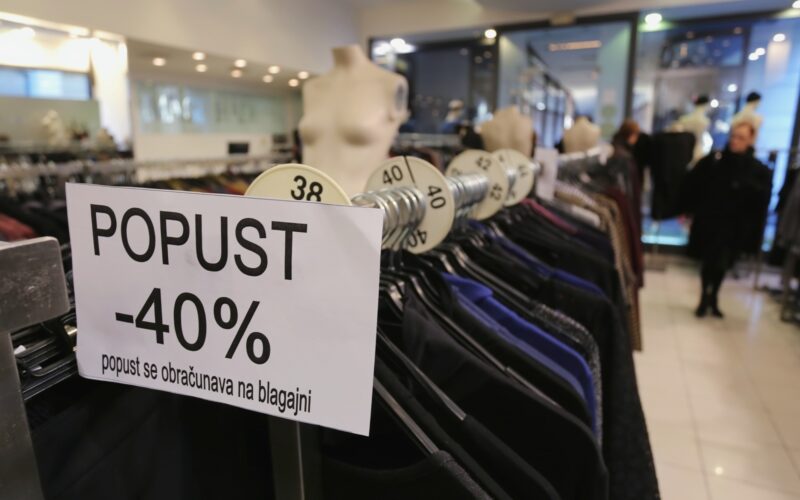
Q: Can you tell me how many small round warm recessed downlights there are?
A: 9